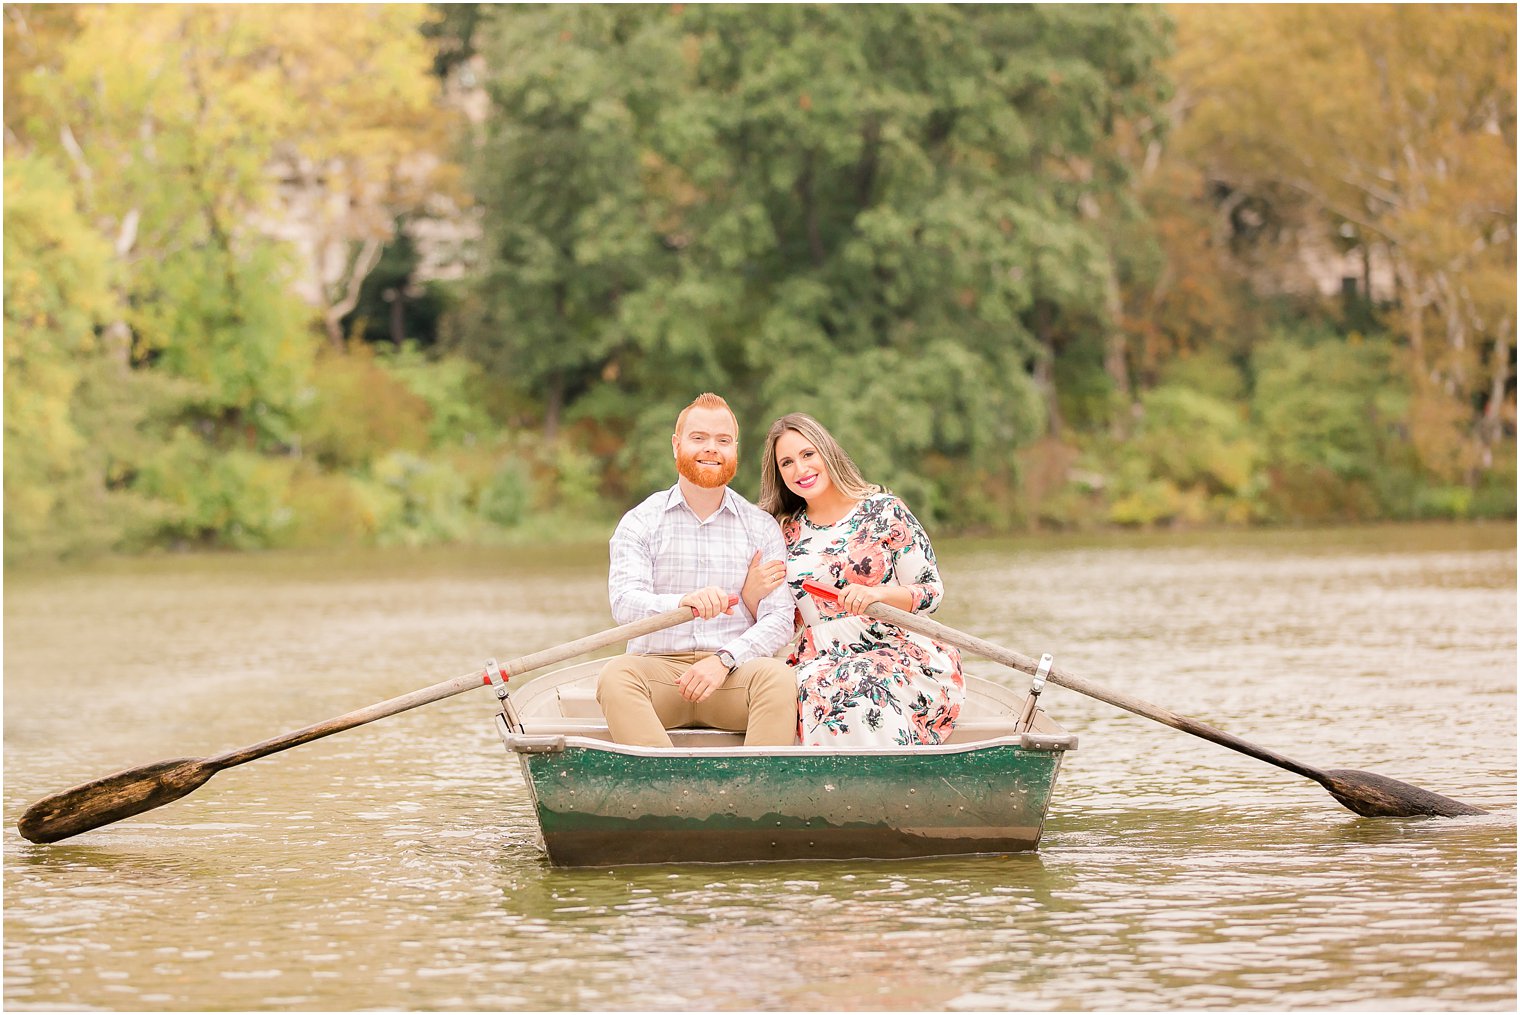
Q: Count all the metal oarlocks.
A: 2